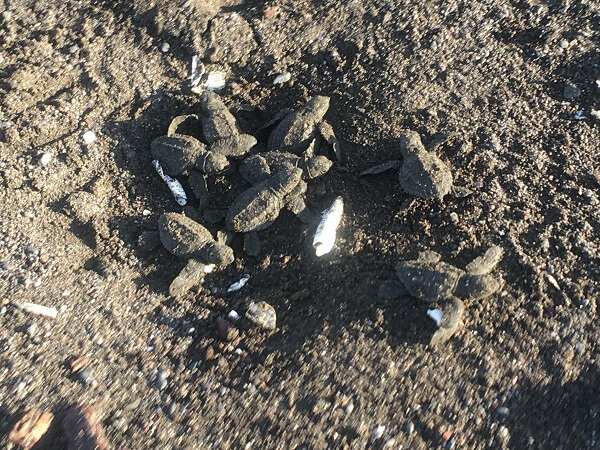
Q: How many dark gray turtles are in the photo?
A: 8